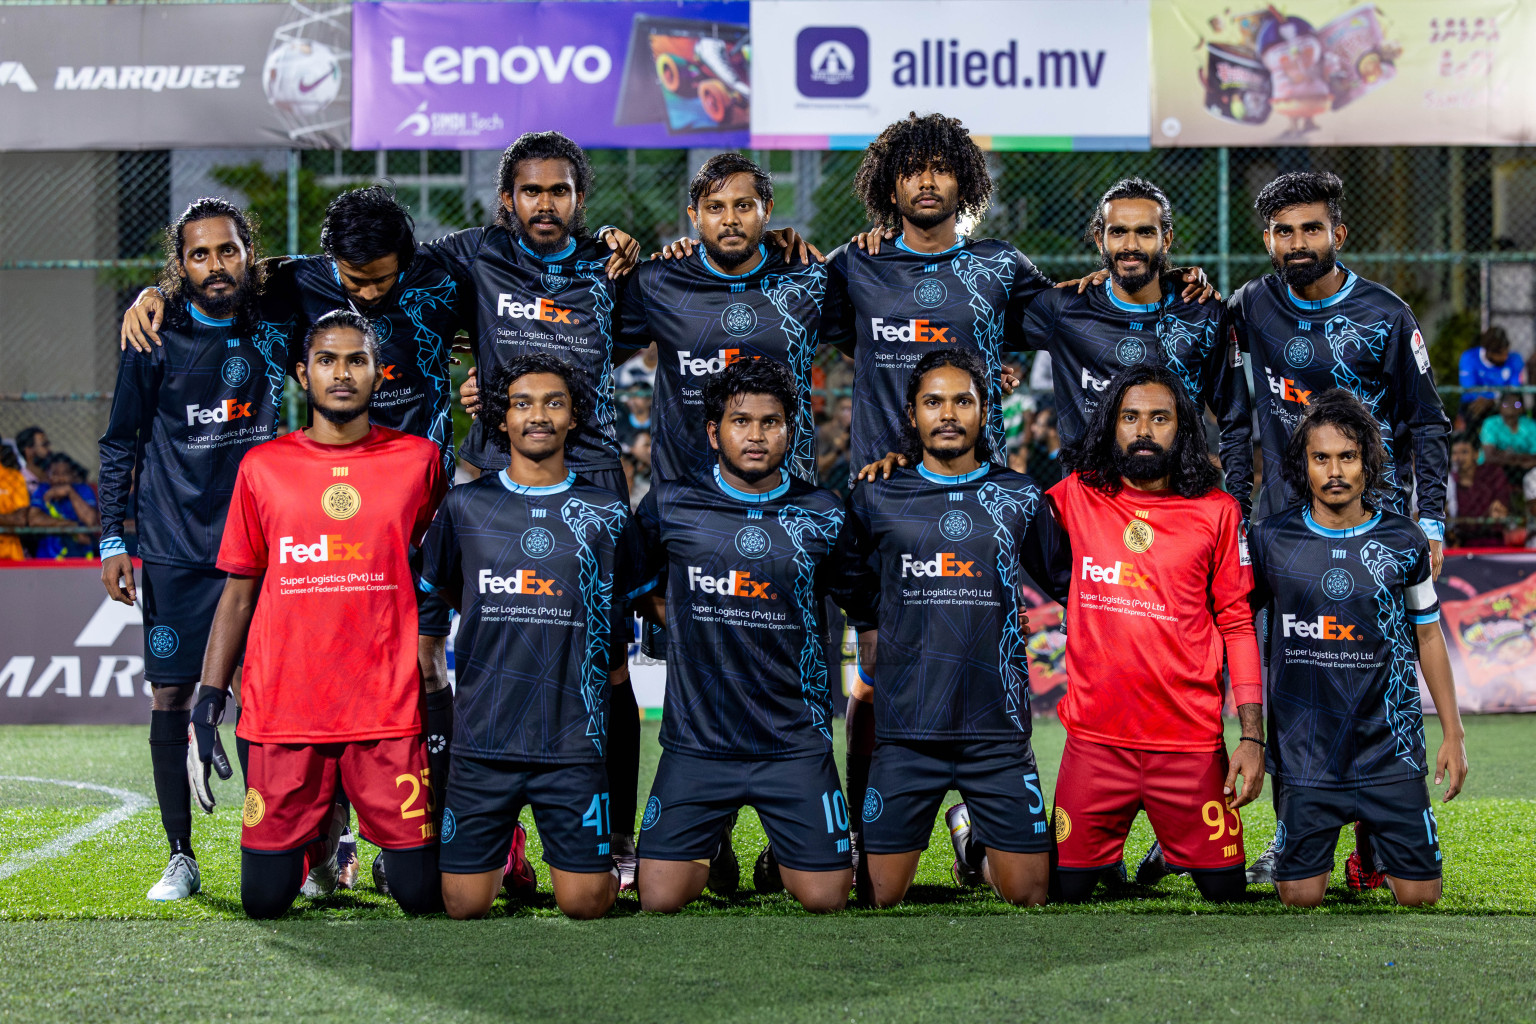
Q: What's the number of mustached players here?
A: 13